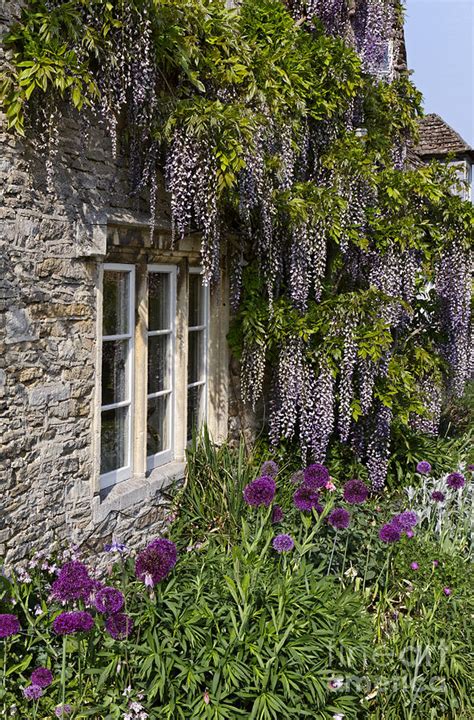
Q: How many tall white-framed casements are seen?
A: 3